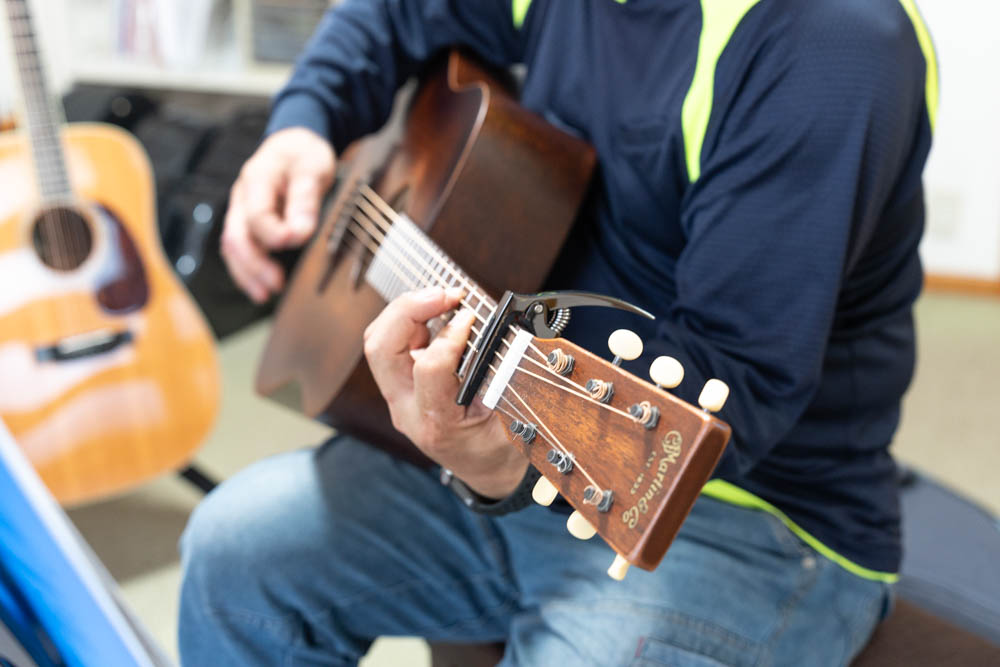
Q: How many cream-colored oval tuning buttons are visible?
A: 6